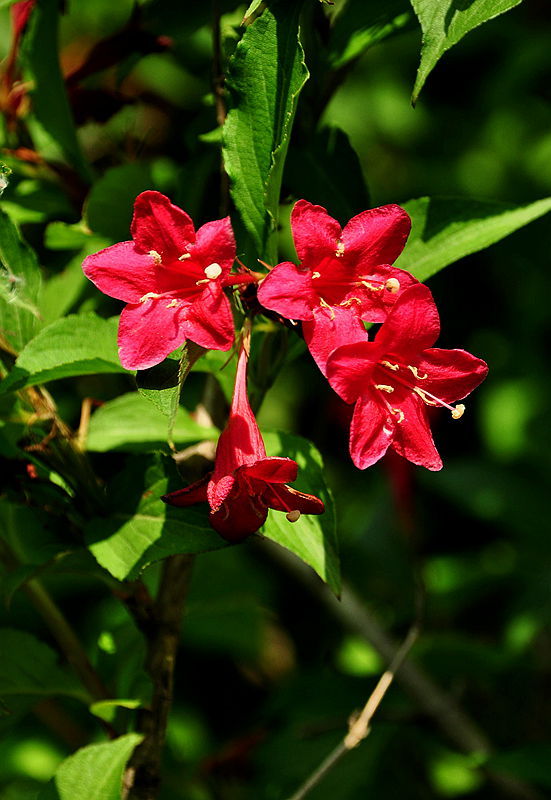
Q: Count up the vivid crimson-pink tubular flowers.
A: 4